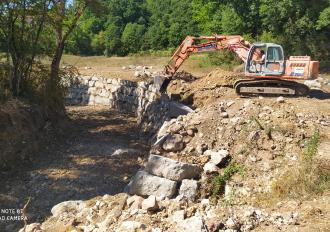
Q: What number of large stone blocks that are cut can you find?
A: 3